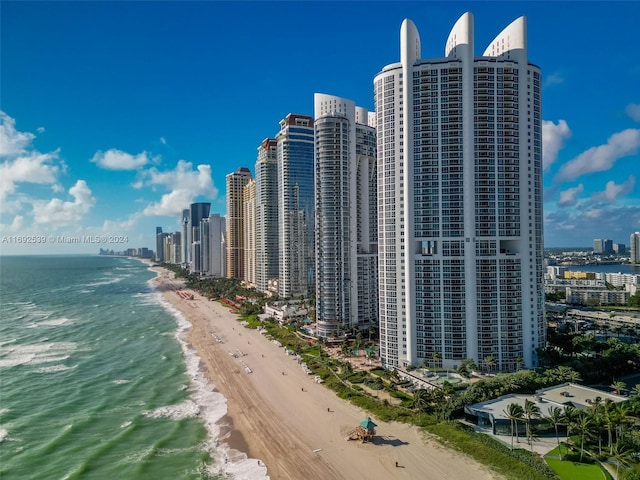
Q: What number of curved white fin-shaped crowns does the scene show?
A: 3